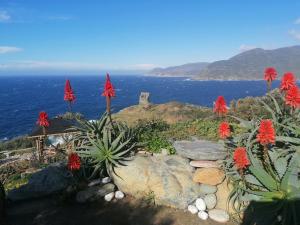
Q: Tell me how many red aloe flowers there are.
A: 11